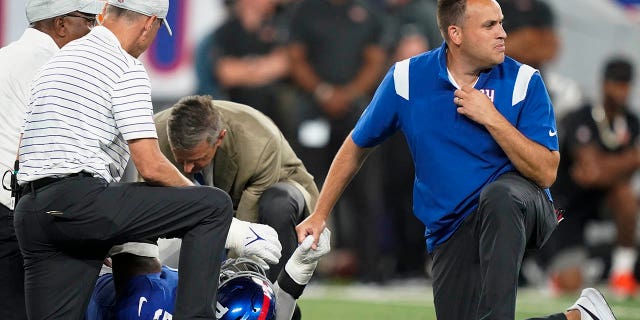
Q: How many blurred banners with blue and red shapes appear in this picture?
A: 1